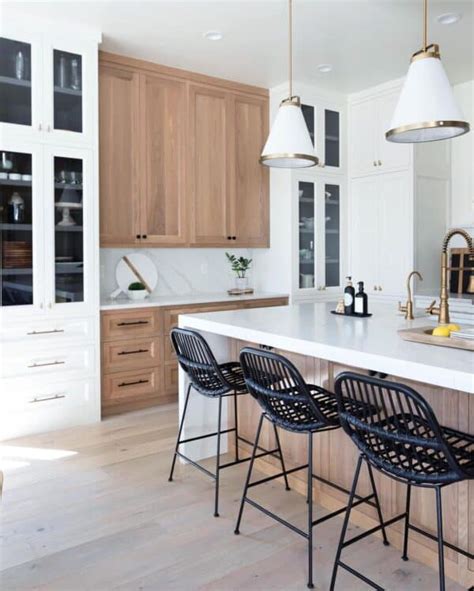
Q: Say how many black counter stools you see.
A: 3